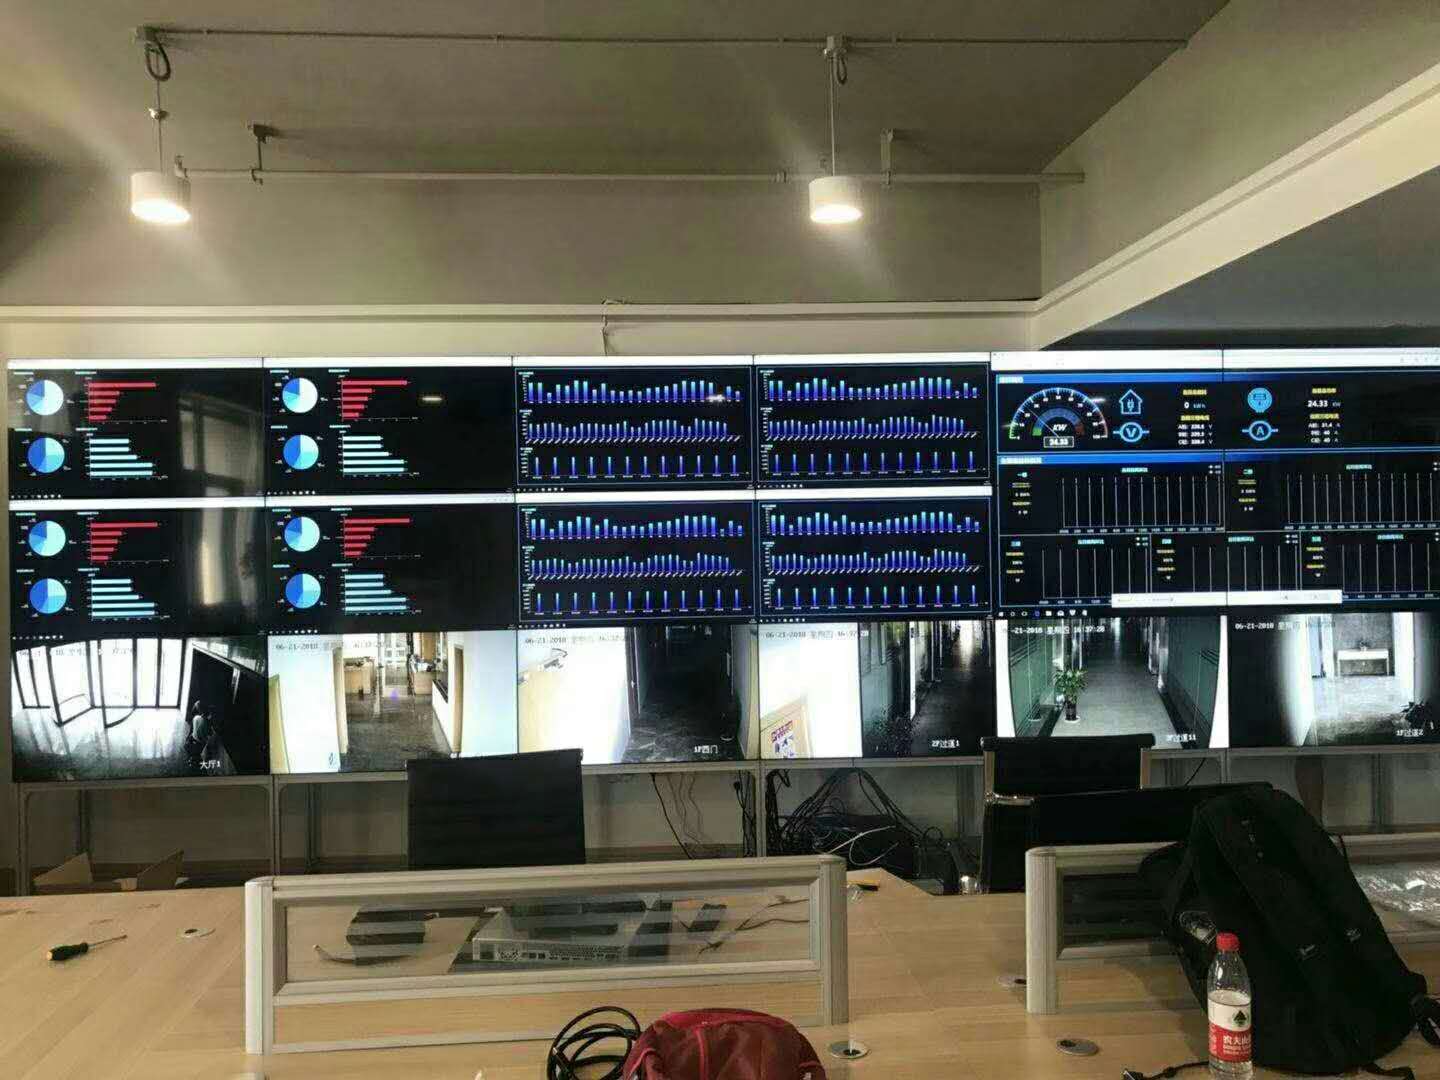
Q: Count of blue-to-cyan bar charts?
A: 12